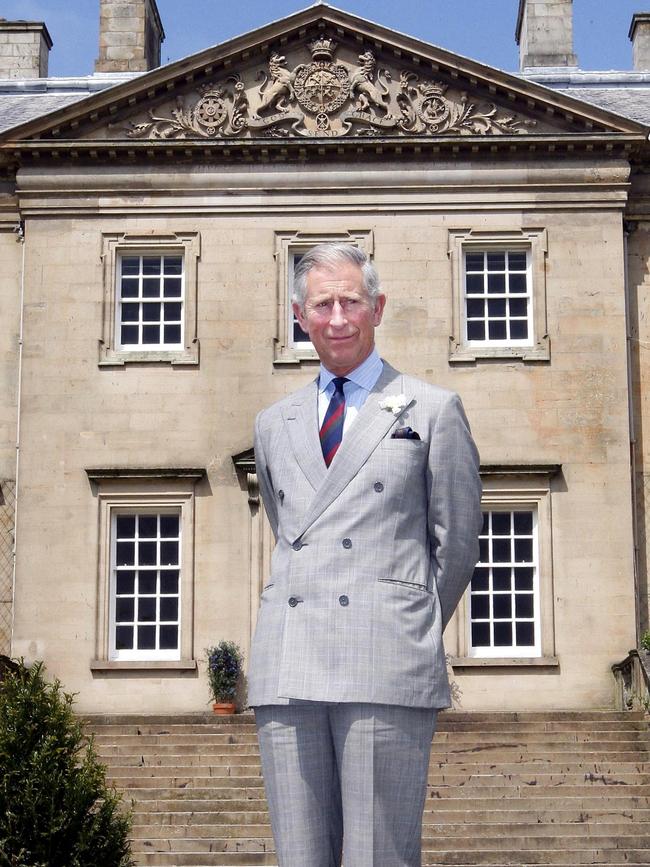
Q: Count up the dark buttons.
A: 6